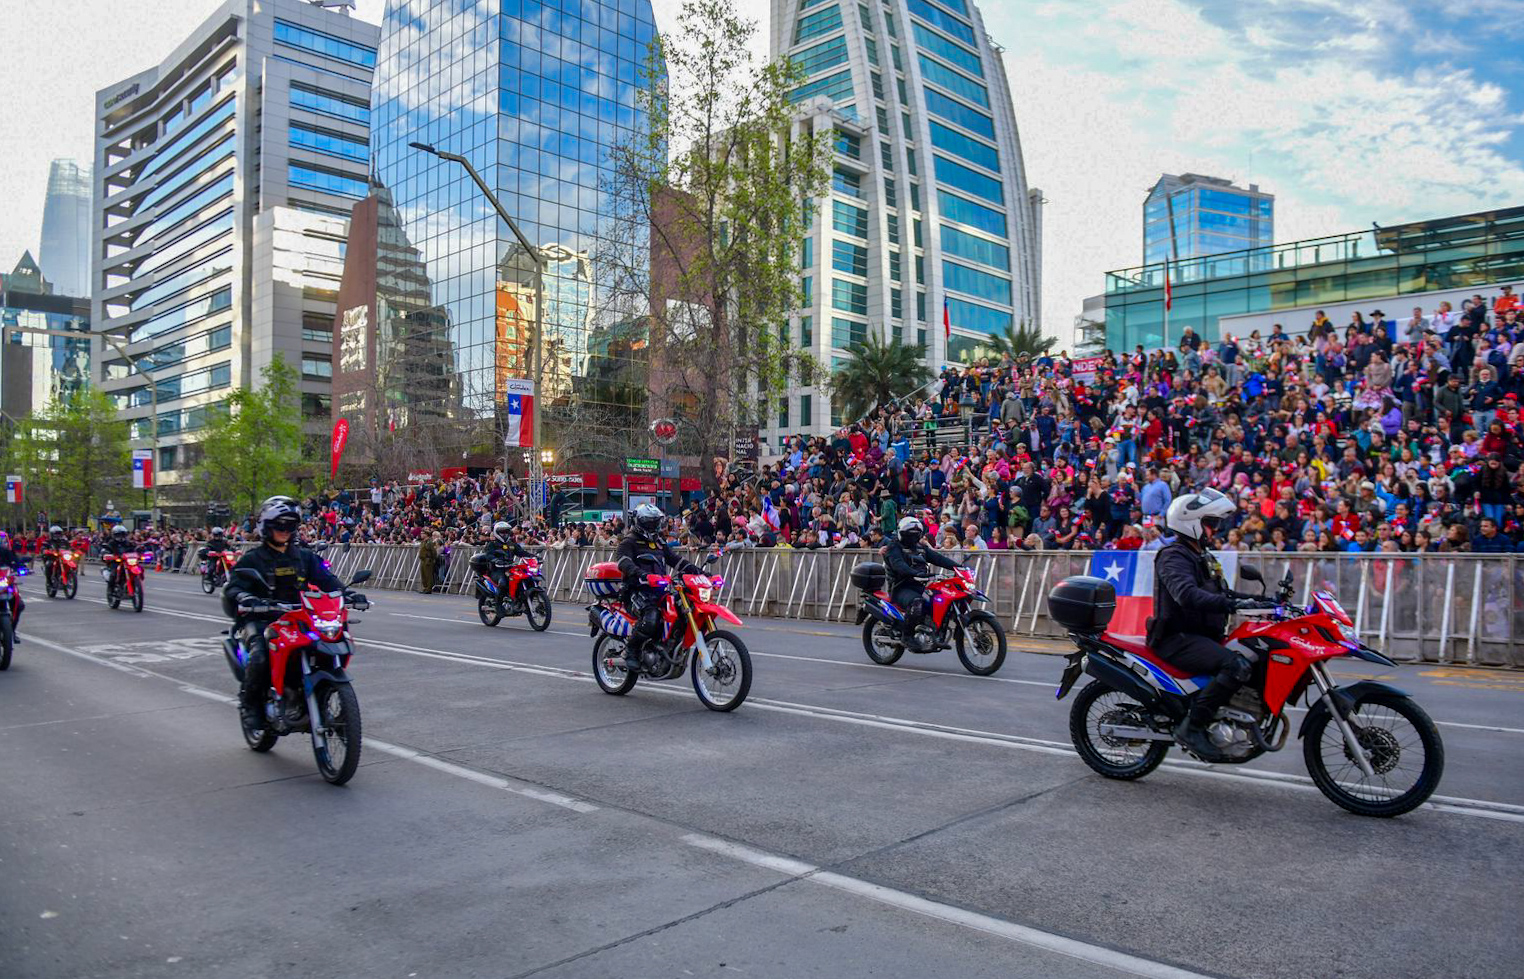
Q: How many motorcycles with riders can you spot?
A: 9